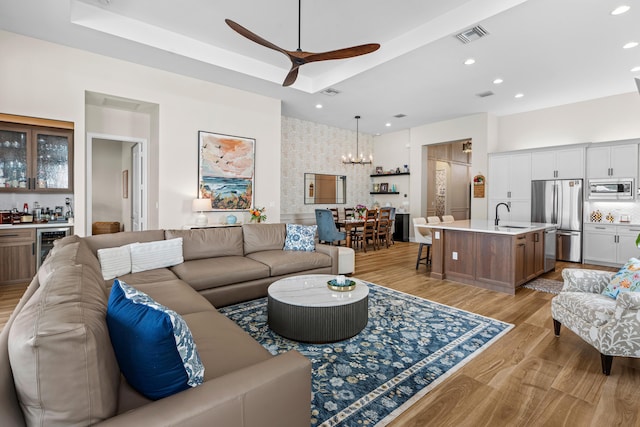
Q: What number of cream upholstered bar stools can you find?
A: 3